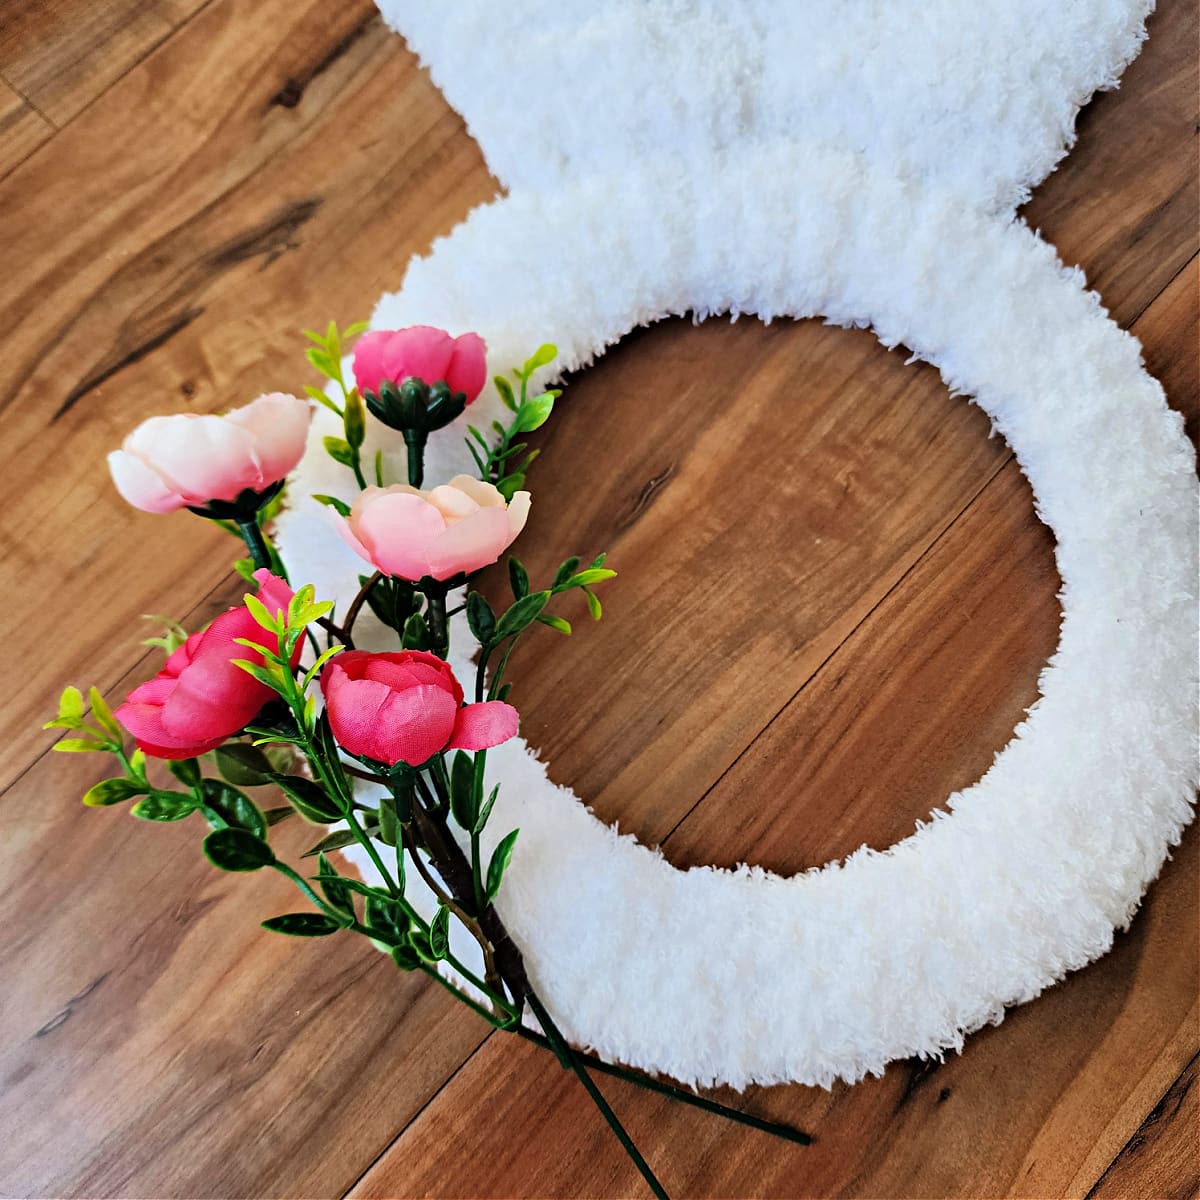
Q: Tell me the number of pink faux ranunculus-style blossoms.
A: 5